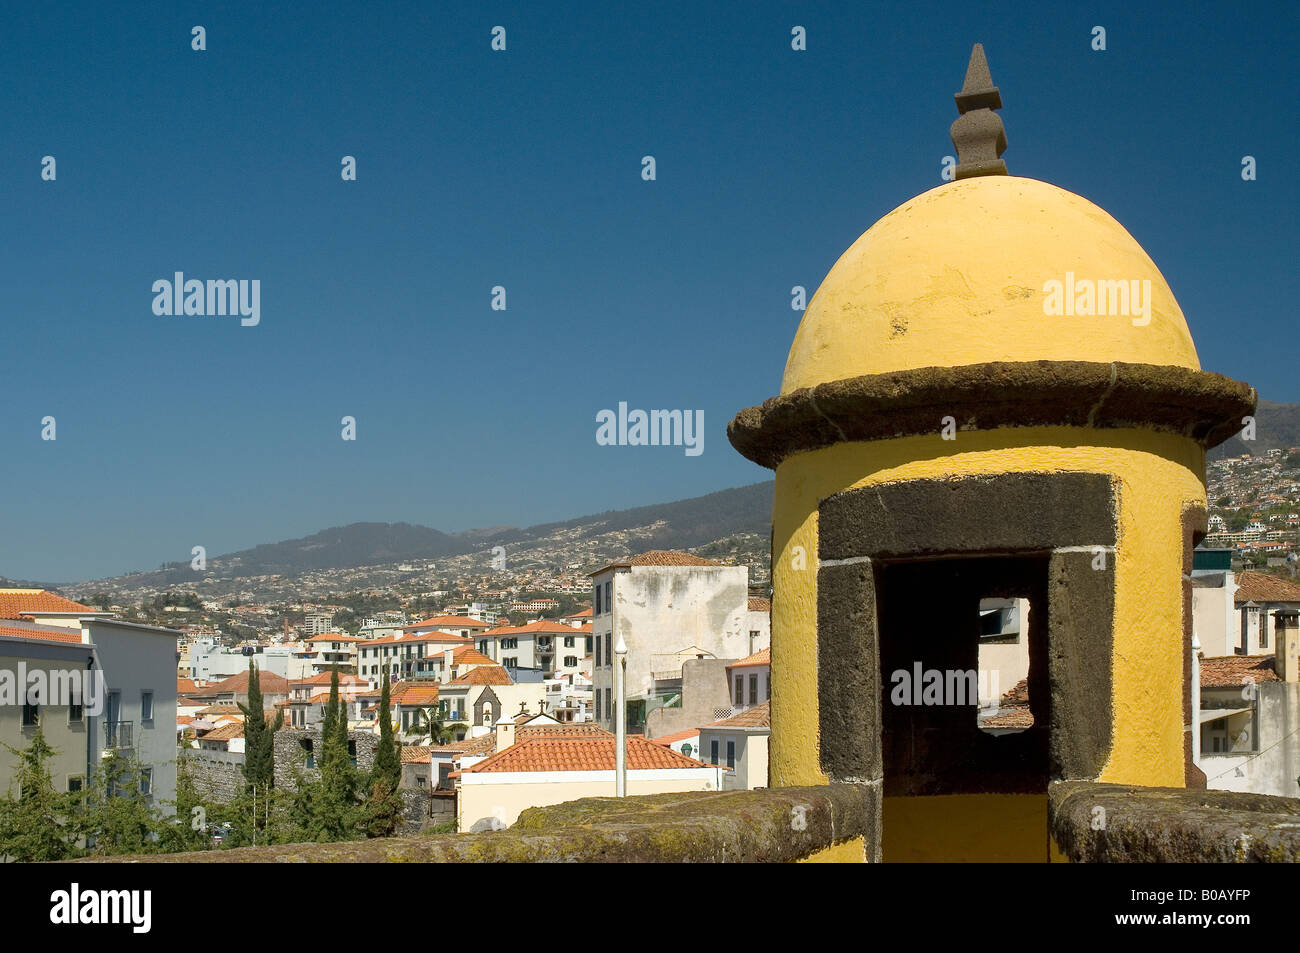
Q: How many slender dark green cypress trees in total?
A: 3